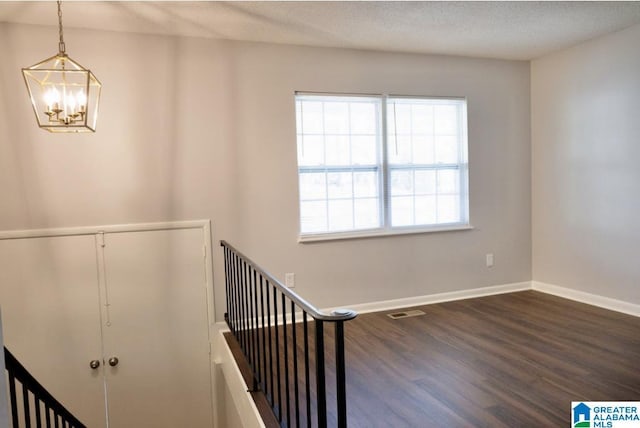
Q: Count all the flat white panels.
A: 2